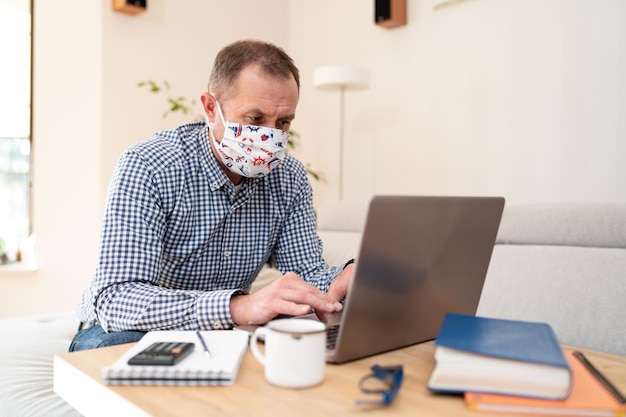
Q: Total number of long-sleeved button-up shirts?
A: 1